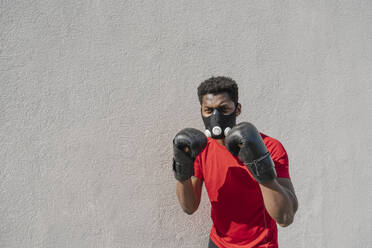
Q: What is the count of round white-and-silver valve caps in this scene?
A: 3